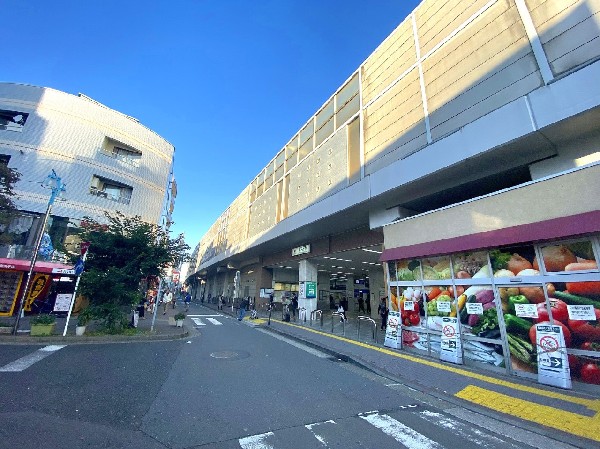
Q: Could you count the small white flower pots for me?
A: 2